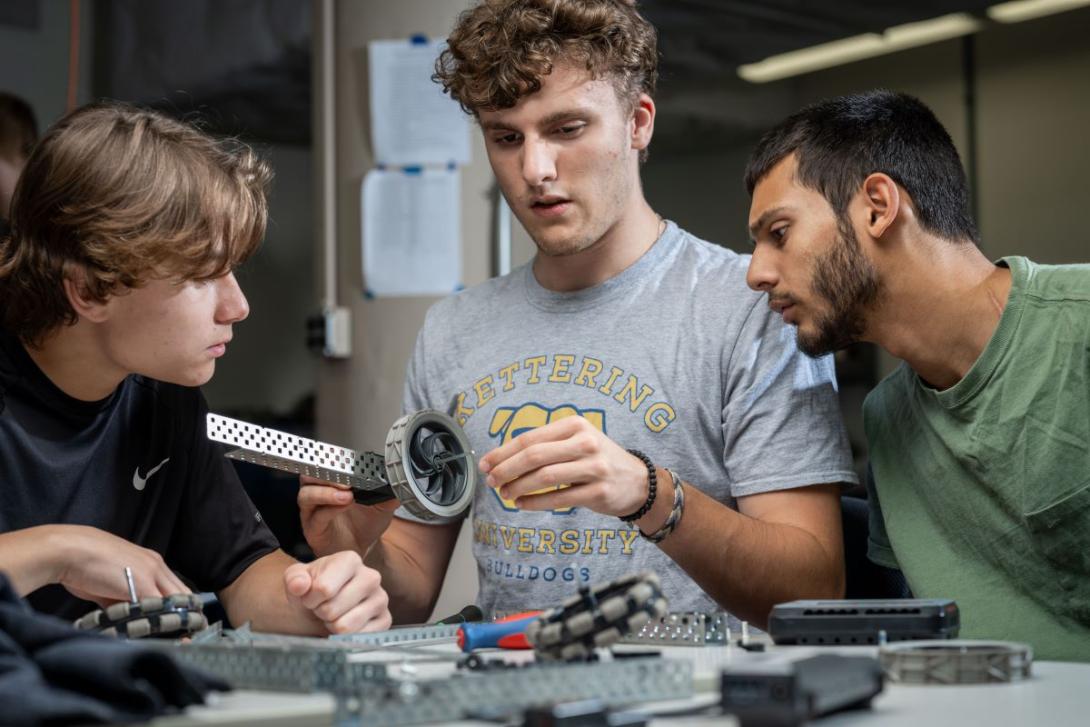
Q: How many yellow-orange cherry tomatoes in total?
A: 0